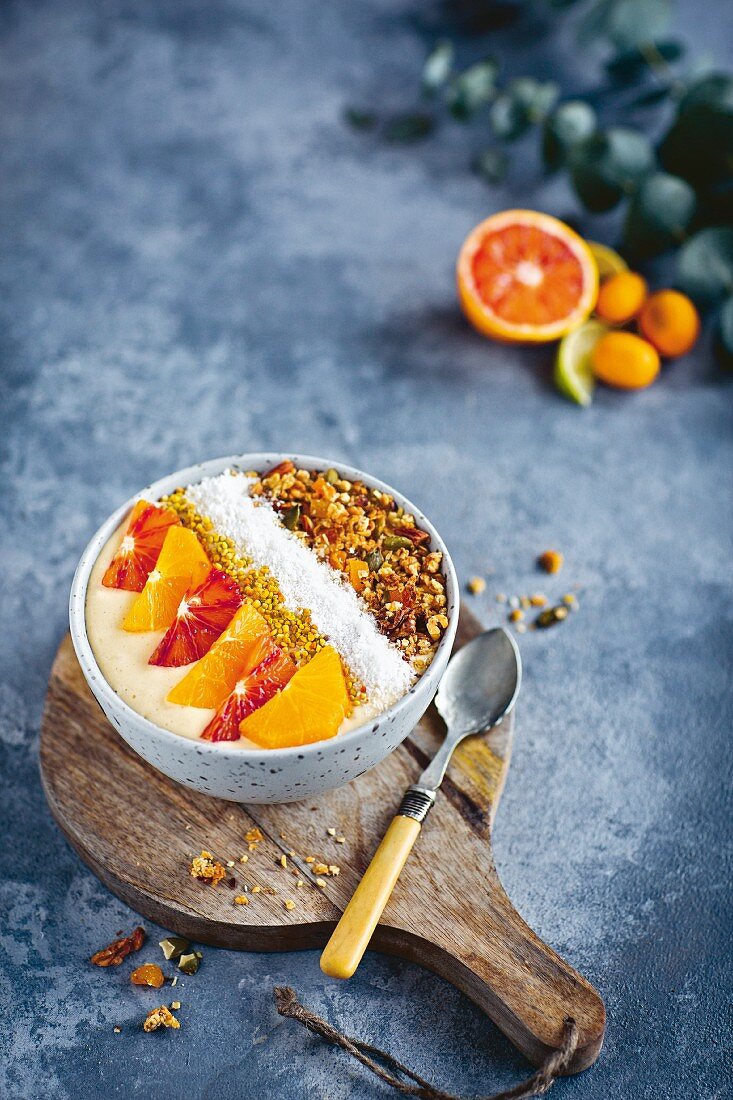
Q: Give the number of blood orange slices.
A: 3